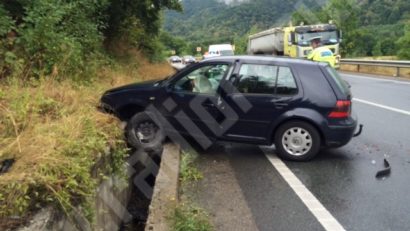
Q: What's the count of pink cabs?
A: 0